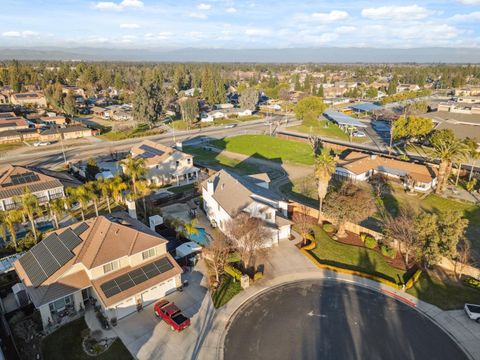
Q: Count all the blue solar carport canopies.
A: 2